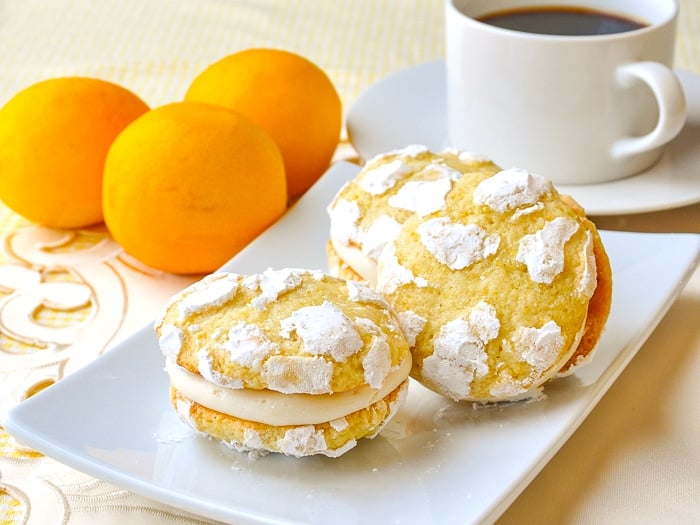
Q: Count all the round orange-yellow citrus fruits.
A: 3